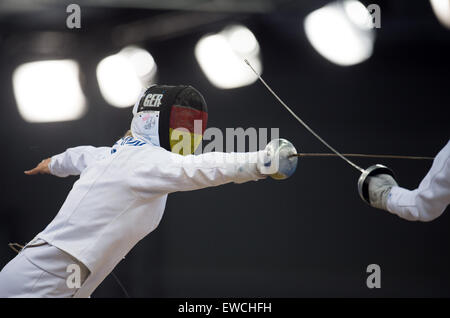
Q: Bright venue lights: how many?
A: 5